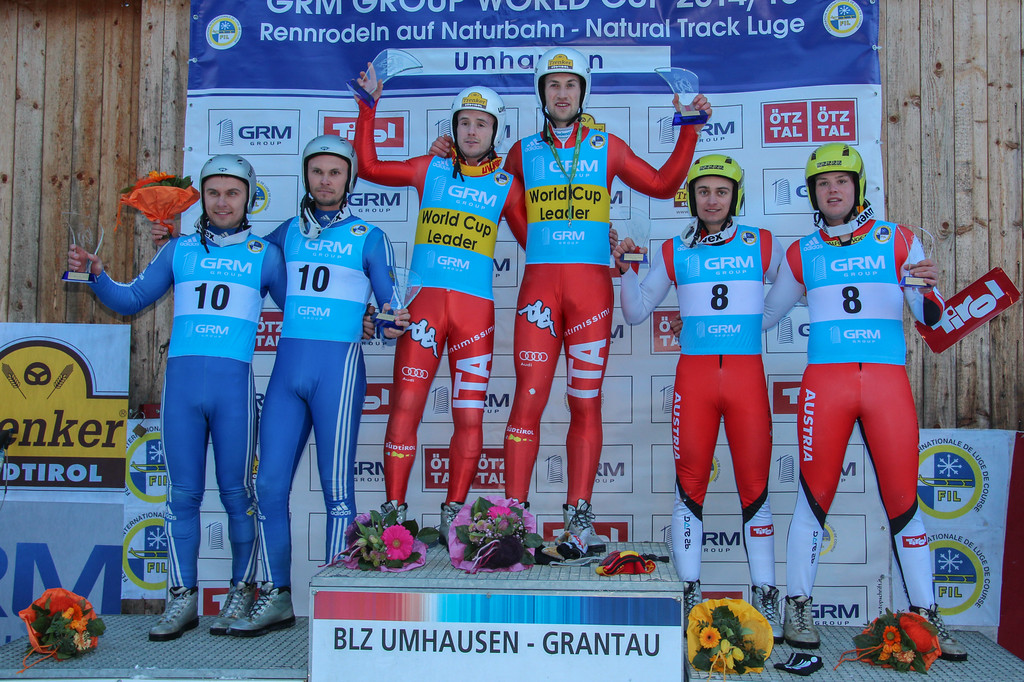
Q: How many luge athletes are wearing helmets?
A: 6